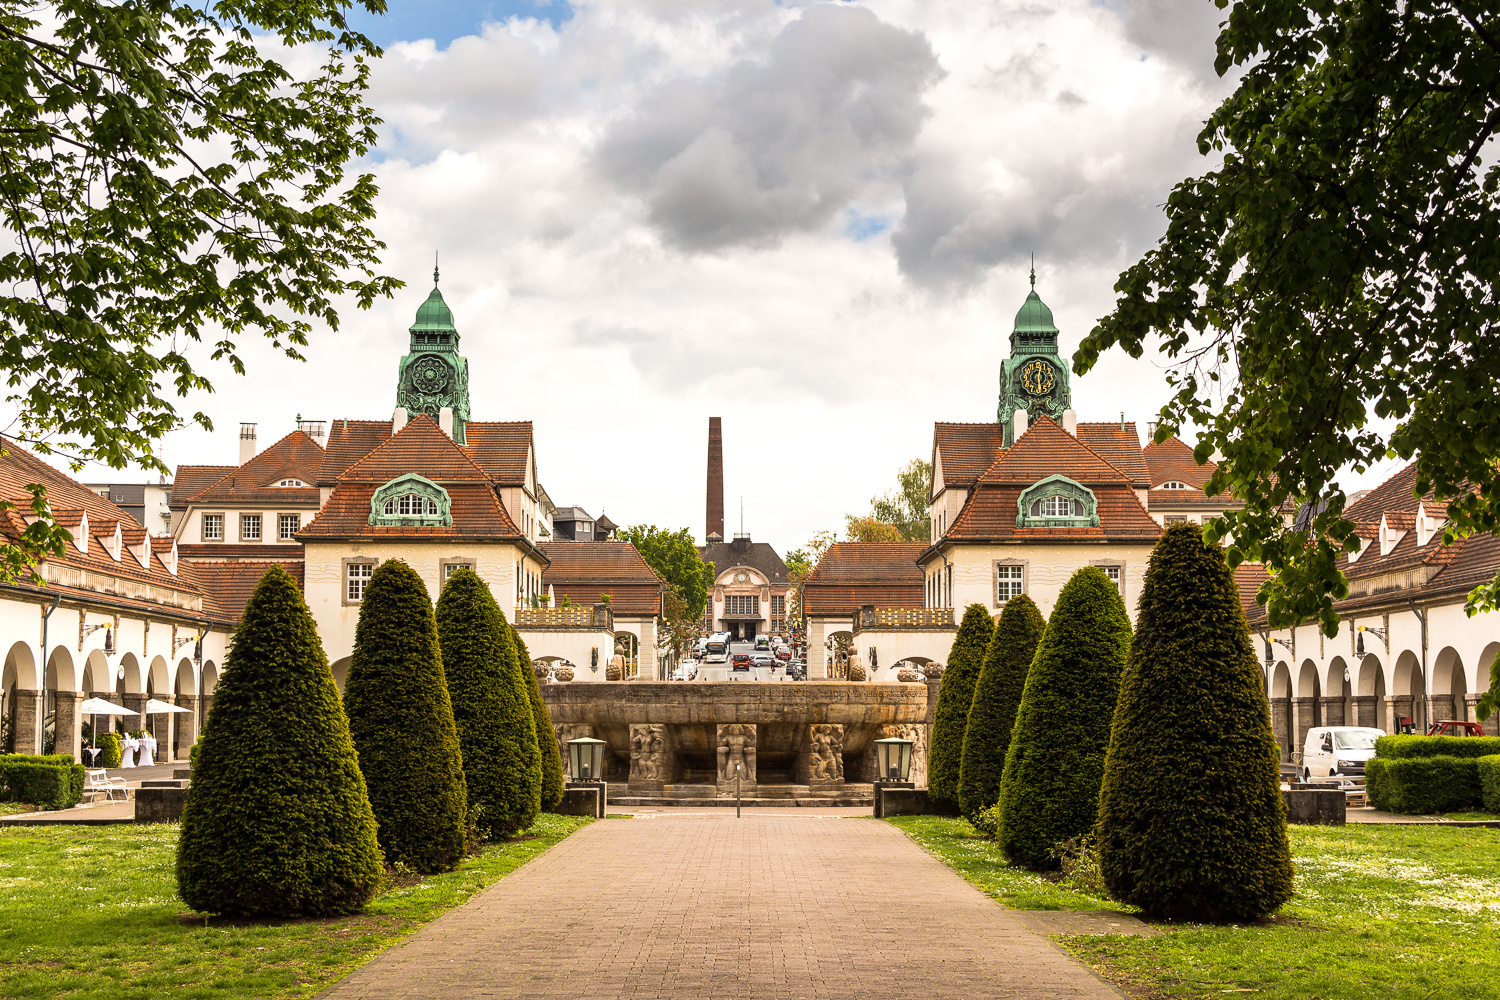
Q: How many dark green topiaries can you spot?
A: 8